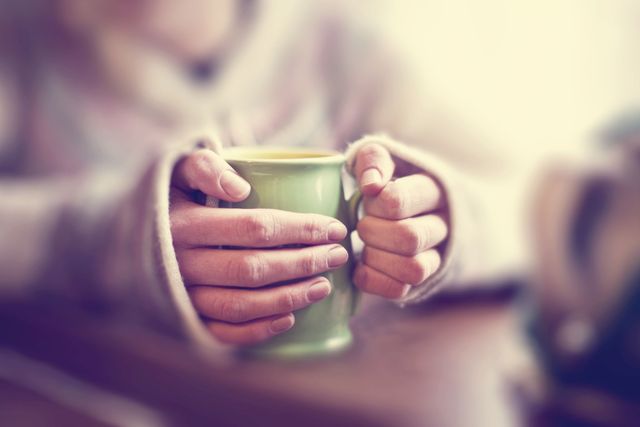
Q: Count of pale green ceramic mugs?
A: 1